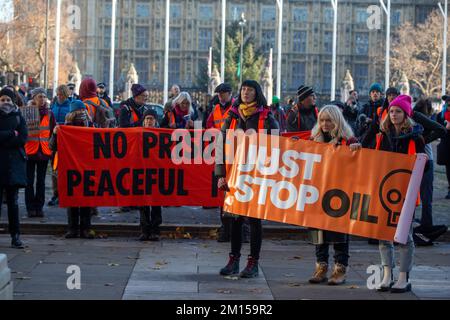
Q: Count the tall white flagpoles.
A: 8